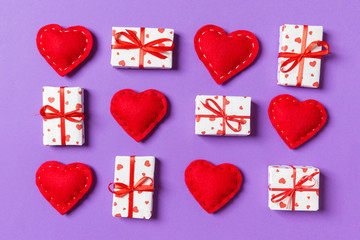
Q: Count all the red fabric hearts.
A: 6